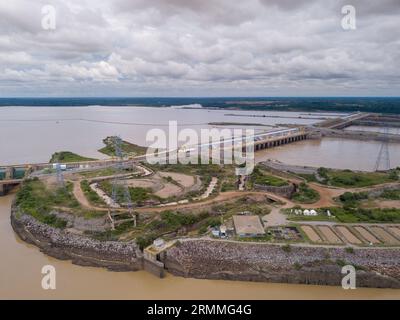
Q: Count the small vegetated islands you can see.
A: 2